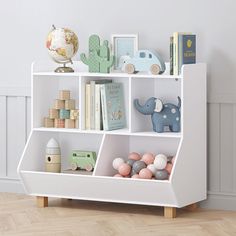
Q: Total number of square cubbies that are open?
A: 3